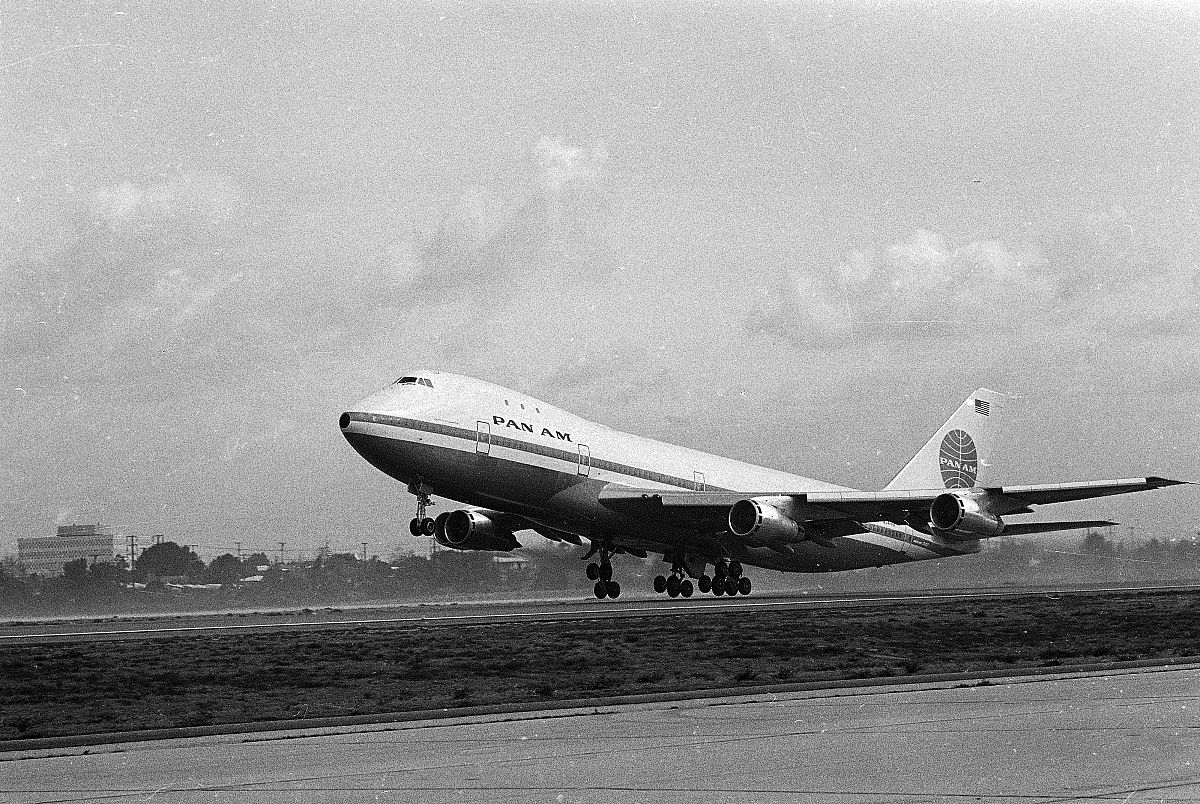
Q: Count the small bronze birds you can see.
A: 0